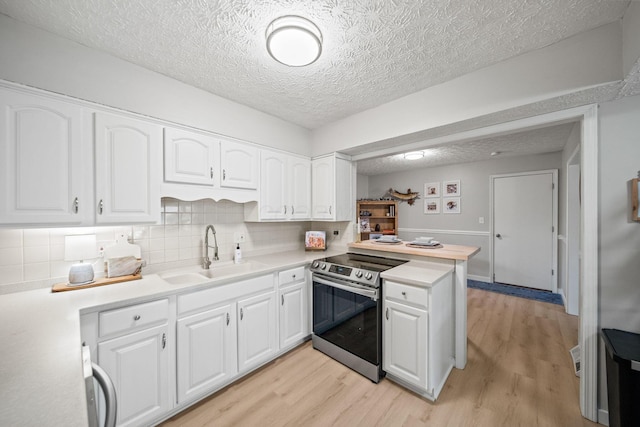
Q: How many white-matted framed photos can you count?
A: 4